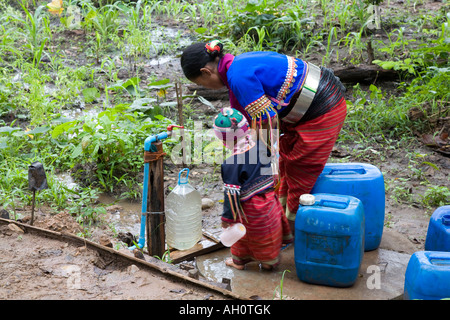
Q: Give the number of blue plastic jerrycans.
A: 4